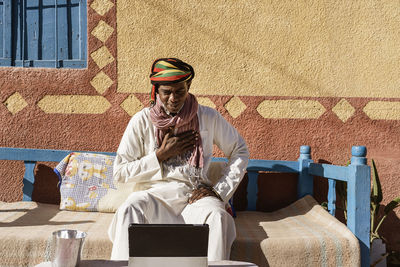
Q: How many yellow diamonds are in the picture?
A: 8